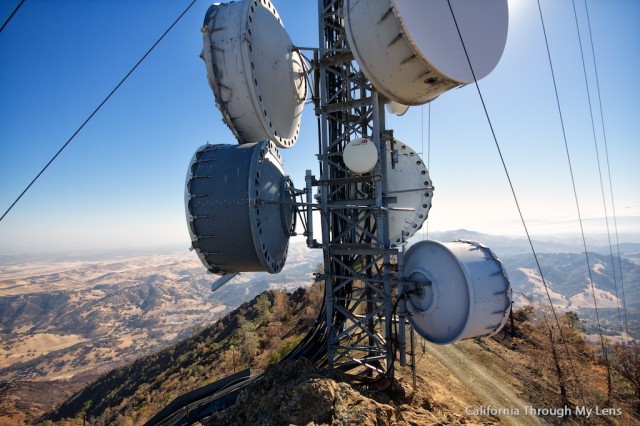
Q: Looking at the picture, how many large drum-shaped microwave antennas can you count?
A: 5